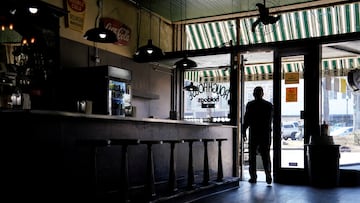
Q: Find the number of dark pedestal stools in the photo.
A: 7